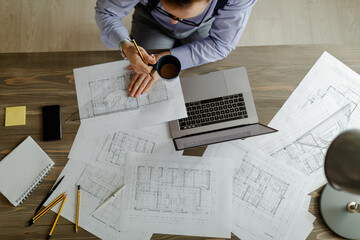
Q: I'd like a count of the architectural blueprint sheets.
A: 7